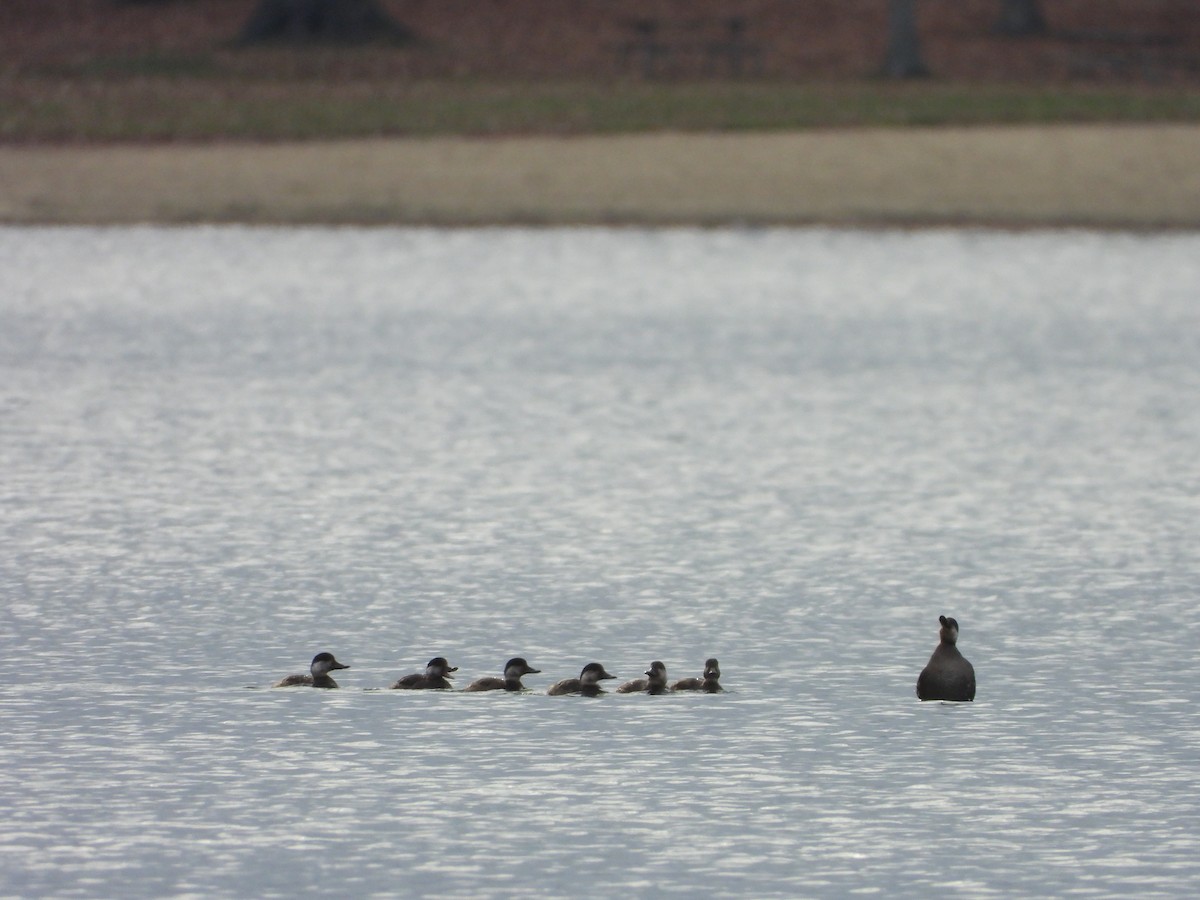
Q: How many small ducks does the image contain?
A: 6